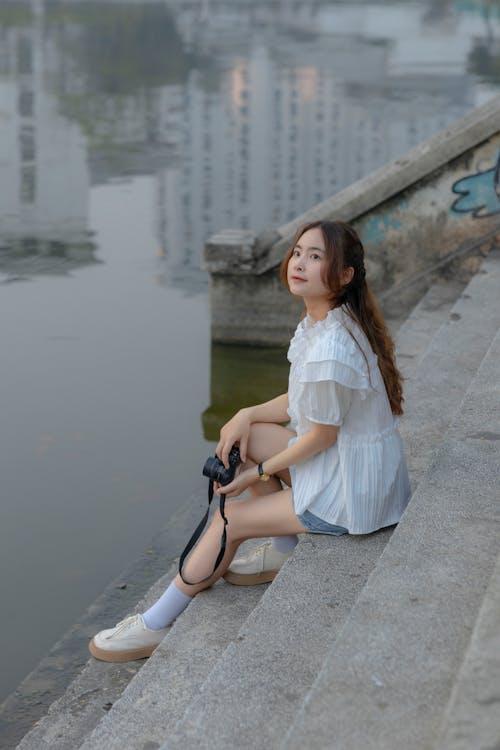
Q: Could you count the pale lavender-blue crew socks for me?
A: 2